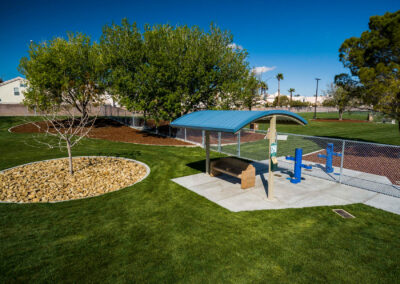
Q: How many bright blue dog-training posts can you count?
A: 2